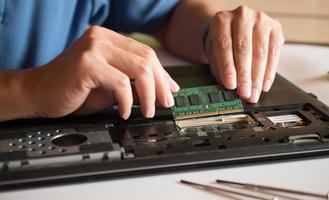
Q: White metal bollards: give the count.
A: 0